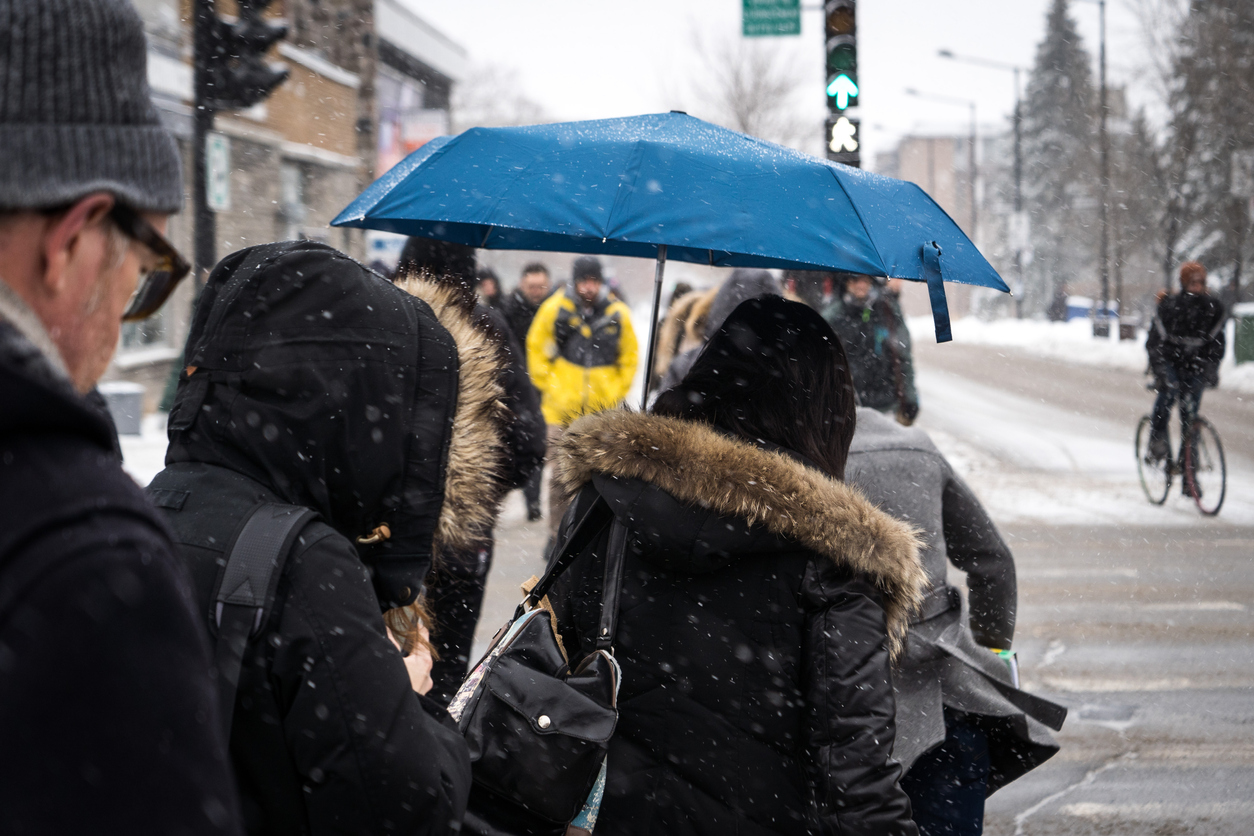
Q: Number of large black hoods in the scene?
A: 2